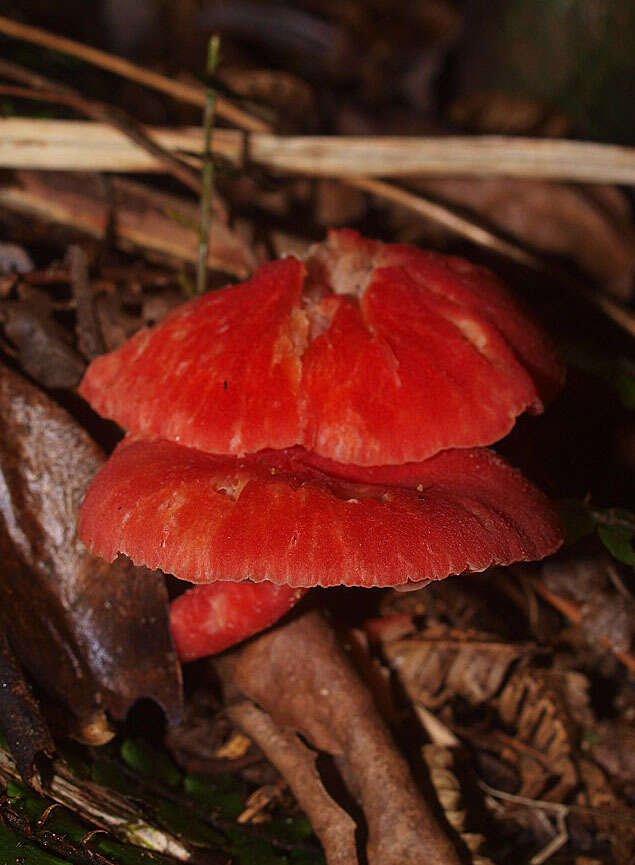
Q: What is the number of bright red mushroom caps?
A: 2